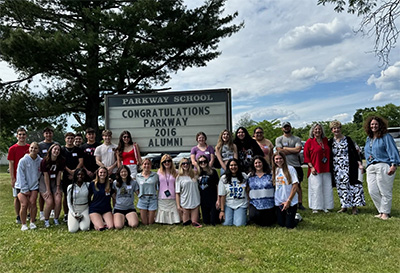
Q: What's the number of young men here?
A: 7